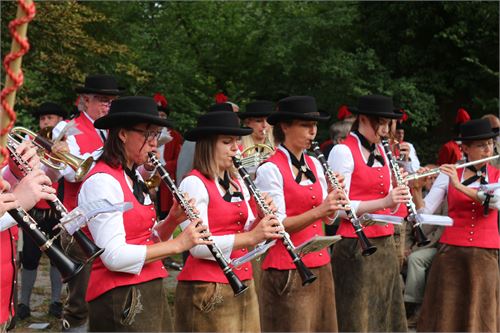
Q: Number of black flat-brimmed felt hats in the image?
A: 8